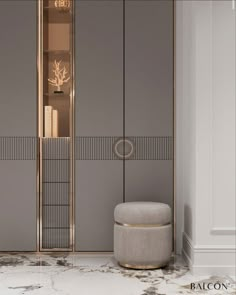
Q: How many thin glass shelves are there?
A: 3